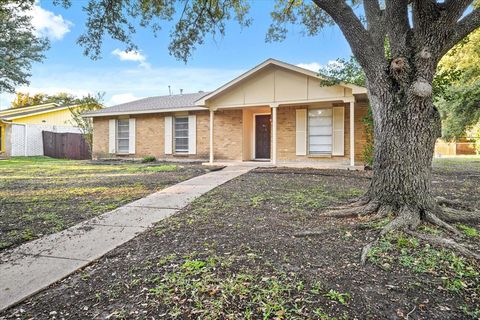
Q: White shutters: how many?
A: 6